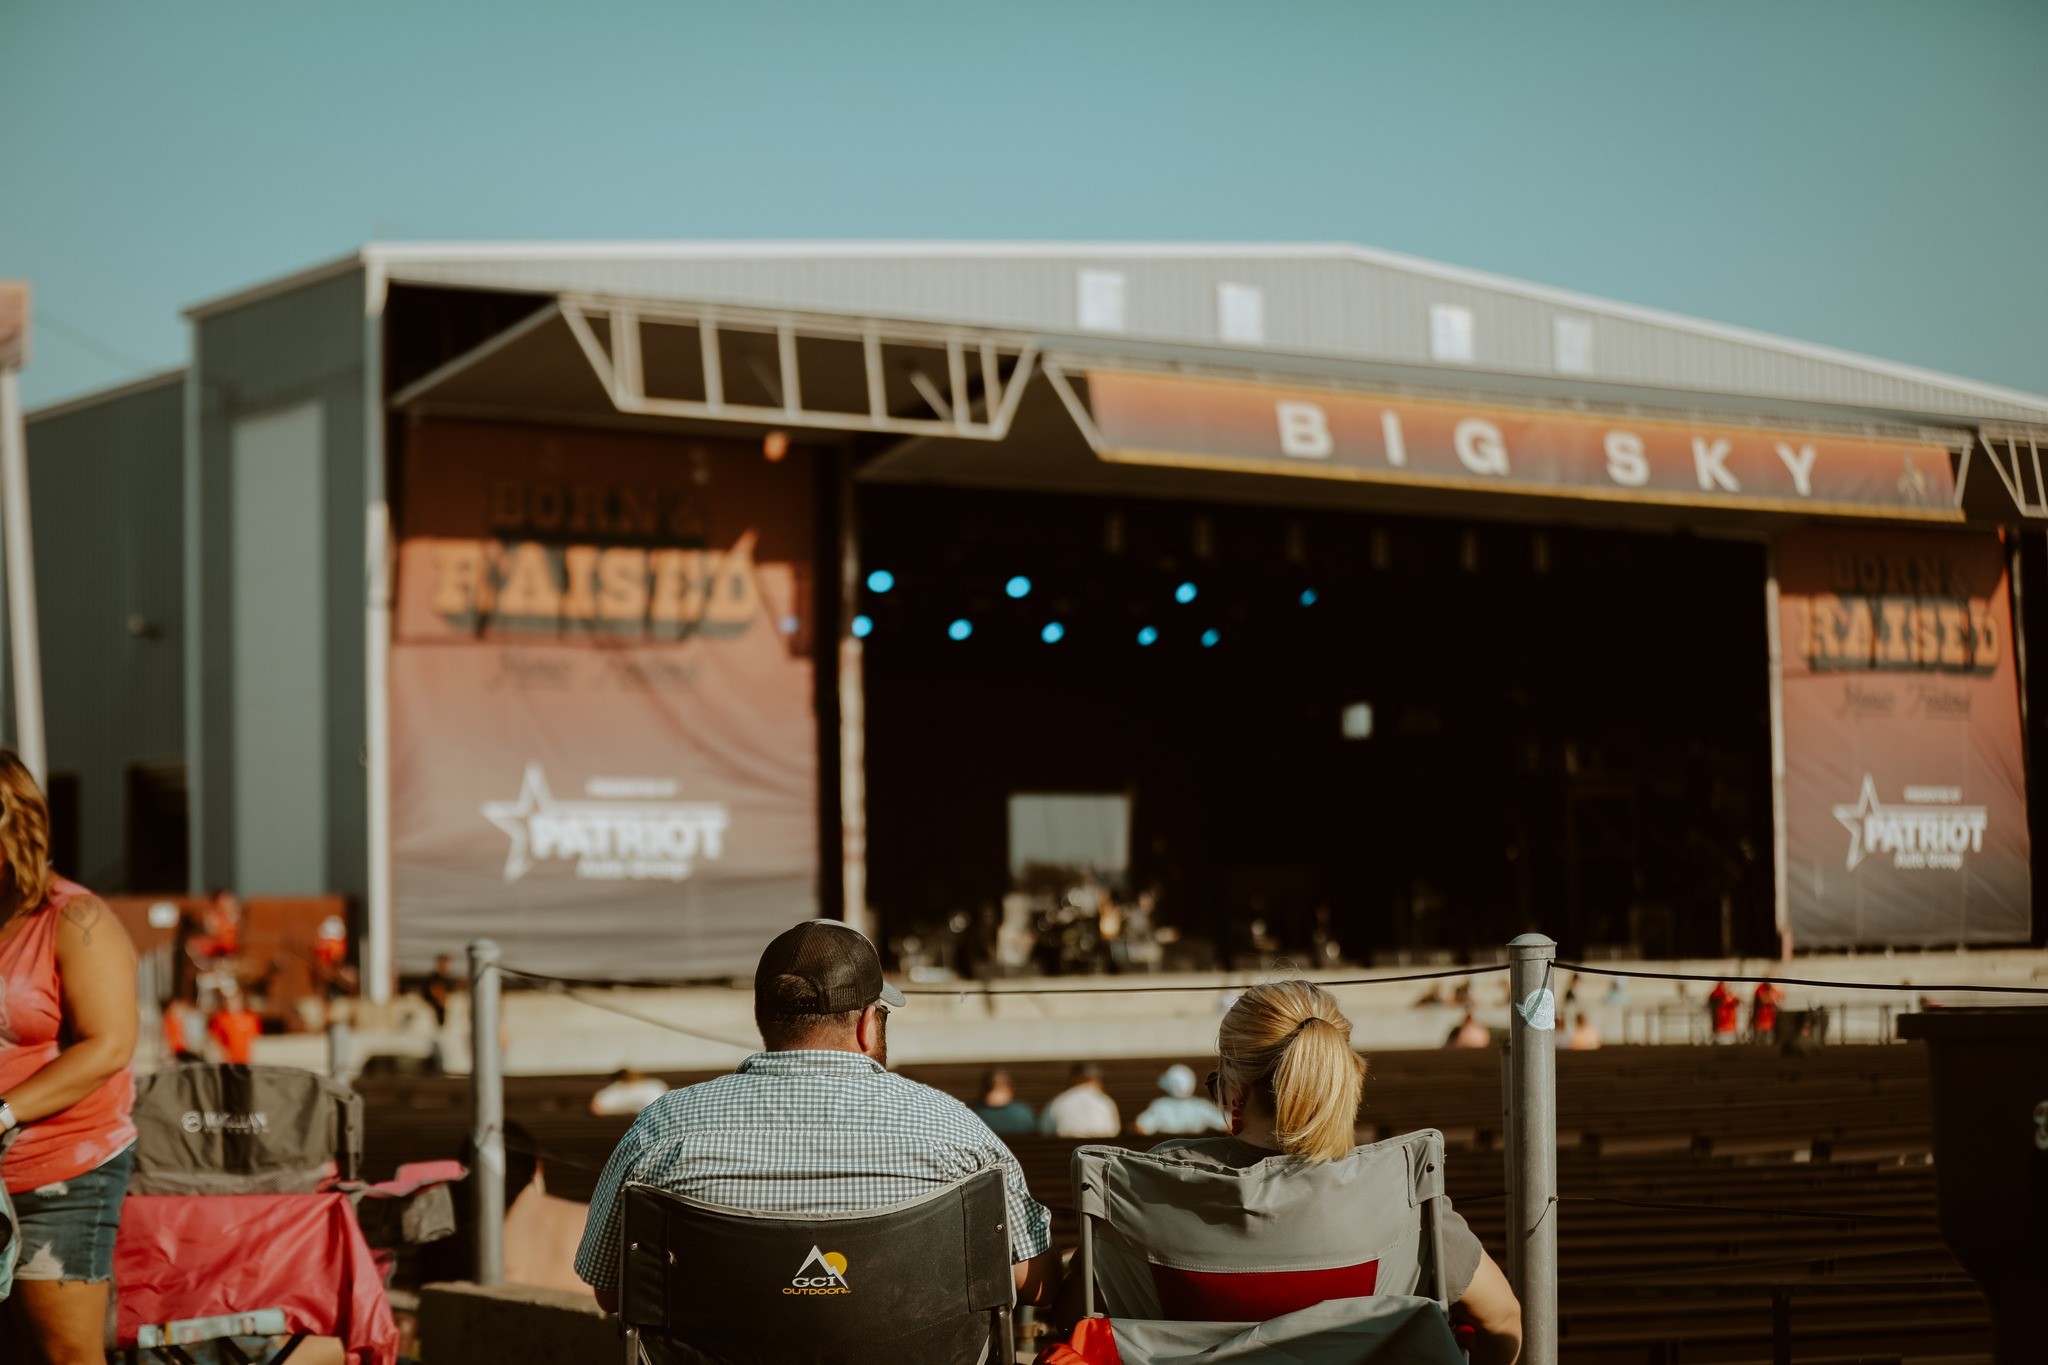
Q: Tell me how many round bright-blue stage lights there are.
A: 9